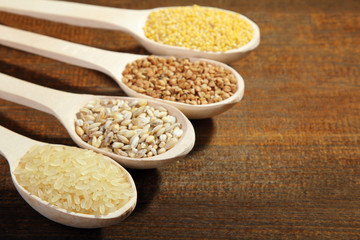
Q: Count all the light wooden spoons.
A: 4